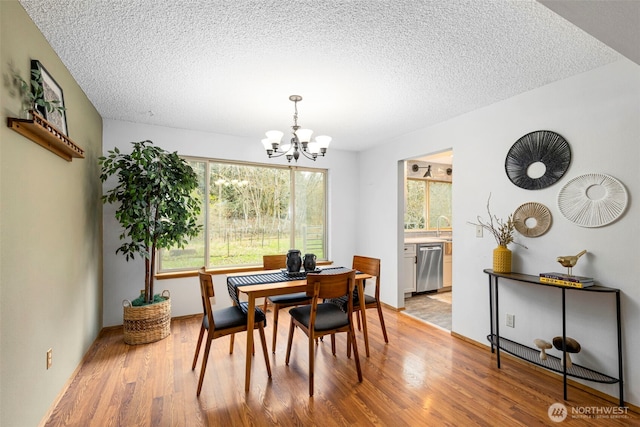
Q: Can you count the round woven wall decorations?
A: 3